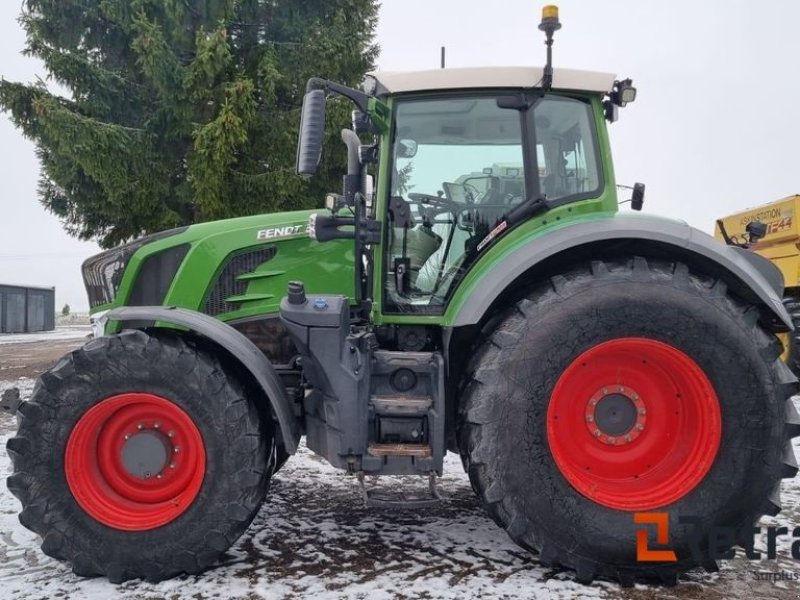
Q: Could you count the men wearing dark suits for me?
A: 0